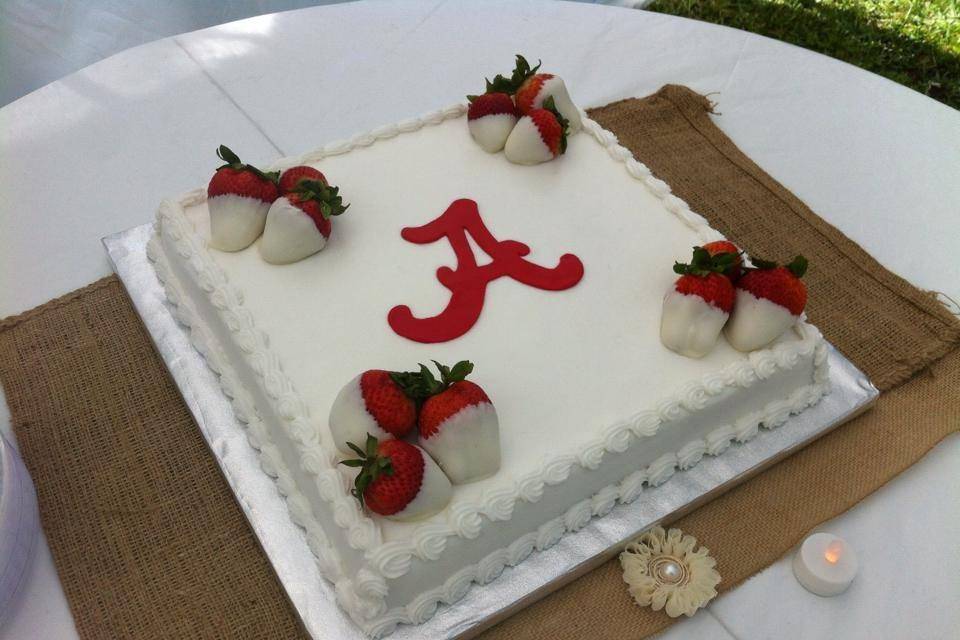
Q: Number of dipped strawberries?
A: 12